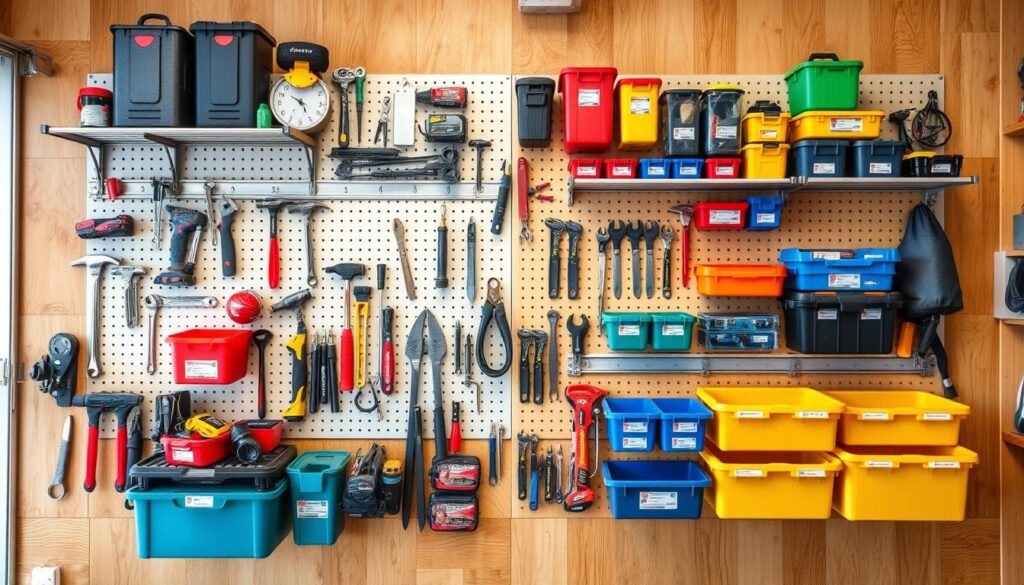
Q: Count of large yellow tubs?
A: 4